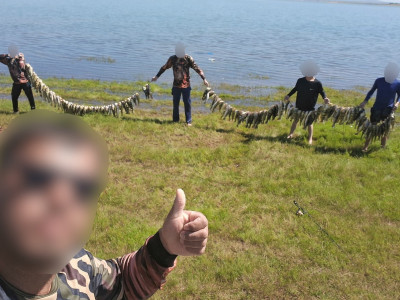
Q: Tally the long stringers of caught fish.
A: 2